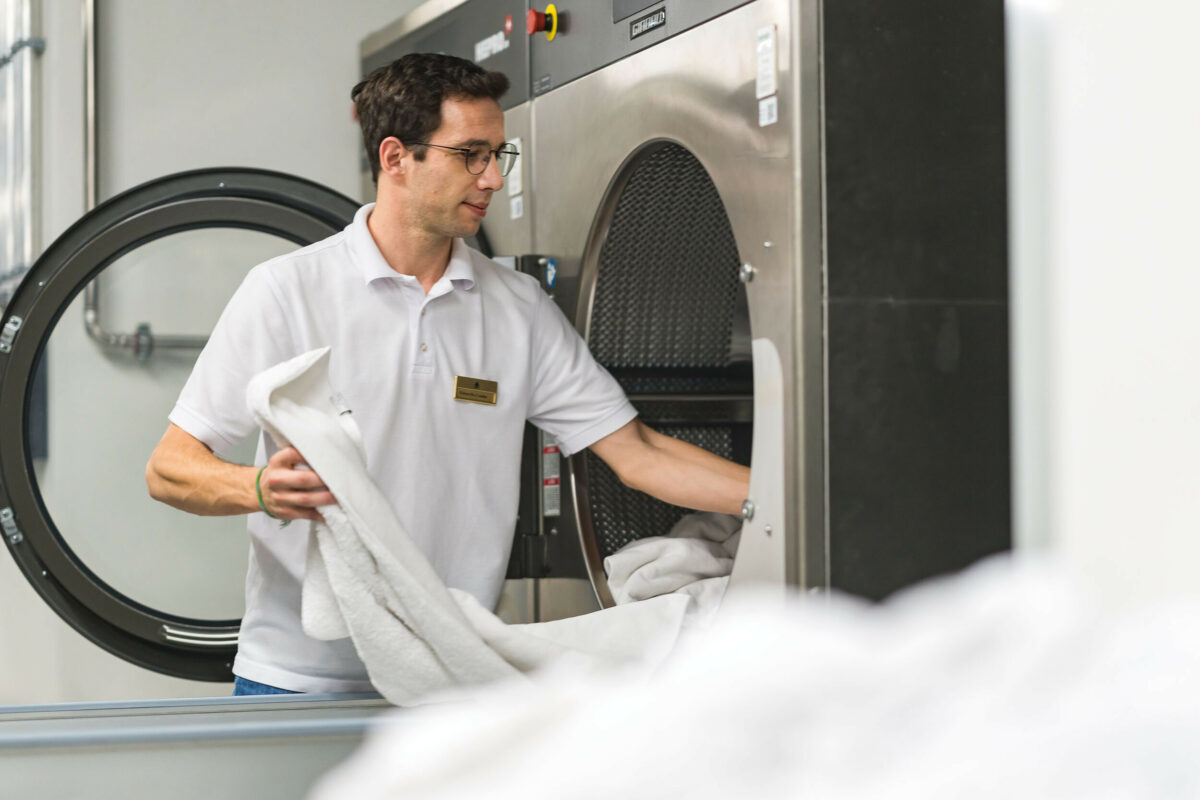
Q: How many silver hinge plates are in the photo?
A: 2